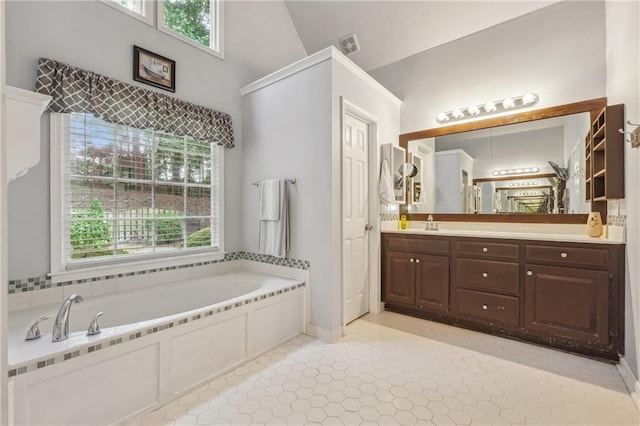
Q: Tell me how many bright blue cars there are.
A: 0